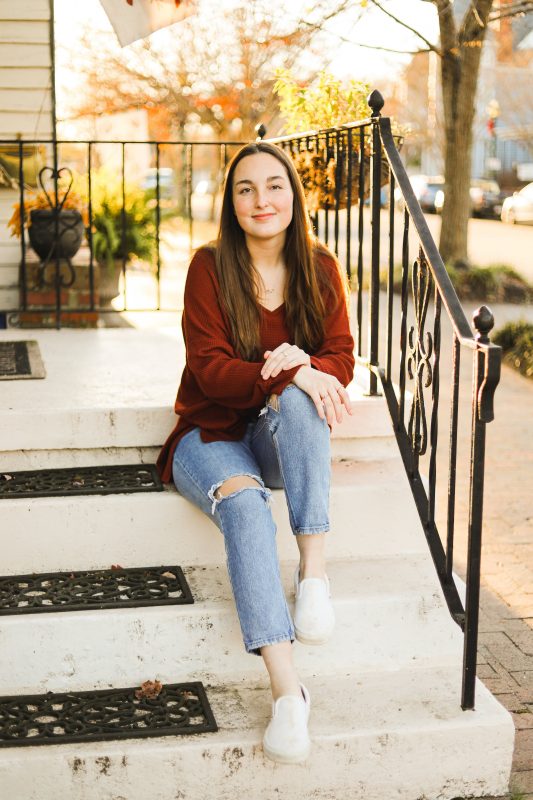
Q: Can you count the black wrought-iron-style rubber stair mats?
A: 3